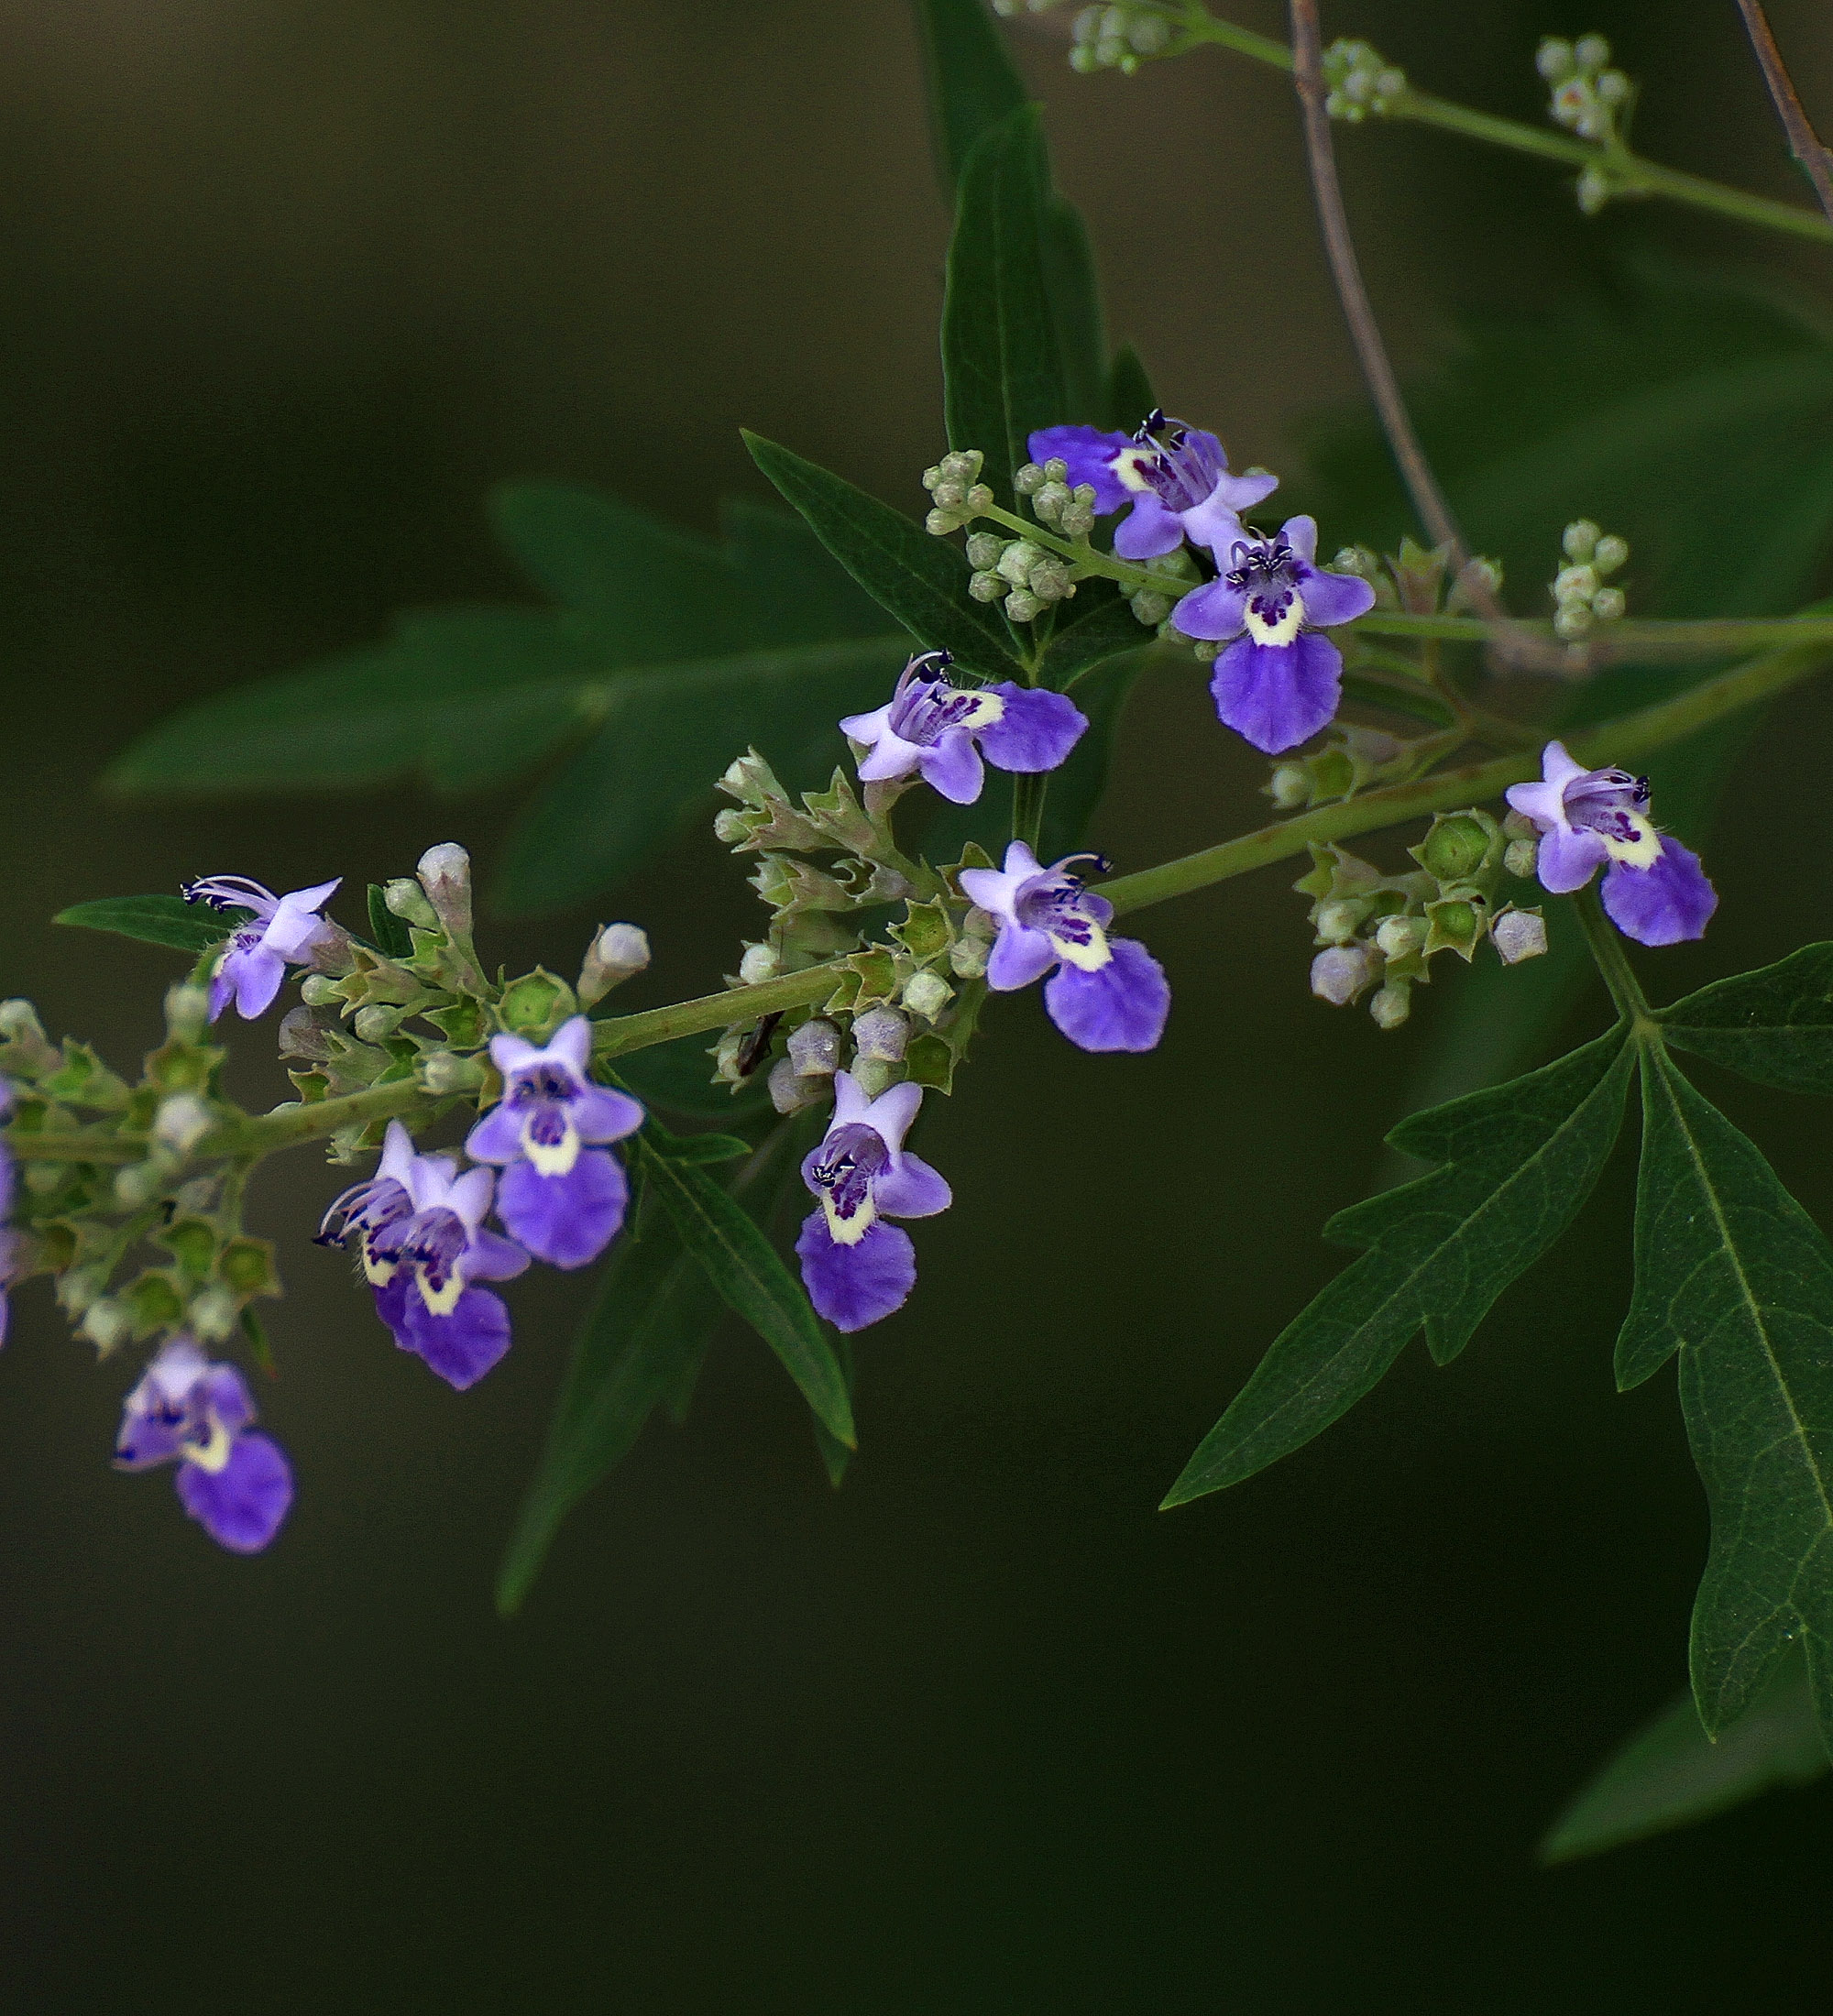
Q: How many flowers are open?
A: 11